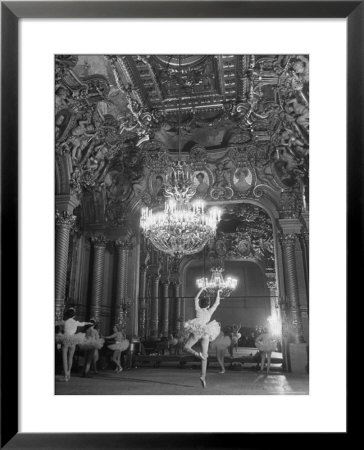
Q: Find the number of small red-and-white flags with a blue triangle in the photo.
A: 0